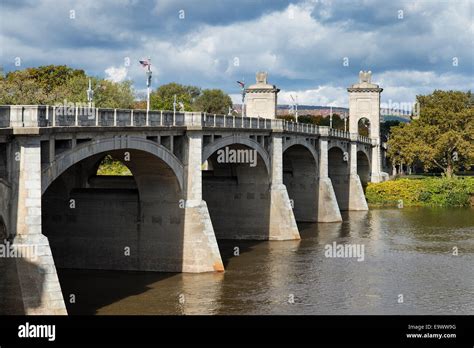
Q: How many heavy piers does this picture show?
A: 5